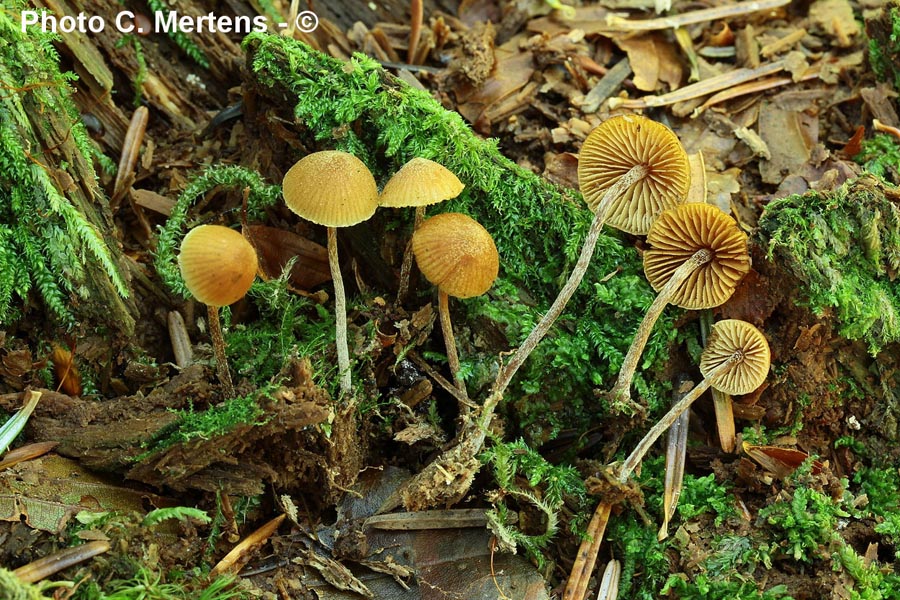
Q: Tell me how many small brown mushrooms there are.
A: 7